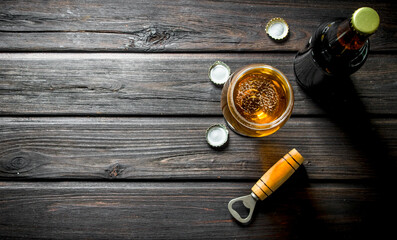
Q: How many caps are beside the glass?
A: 3